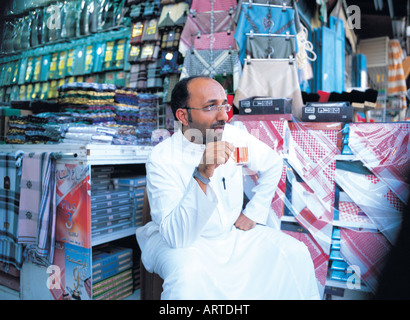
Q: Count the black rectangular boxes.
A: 2